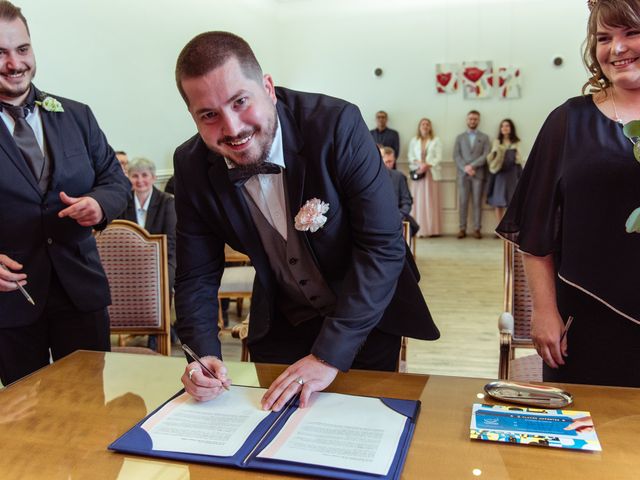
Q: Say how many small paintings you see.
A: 3